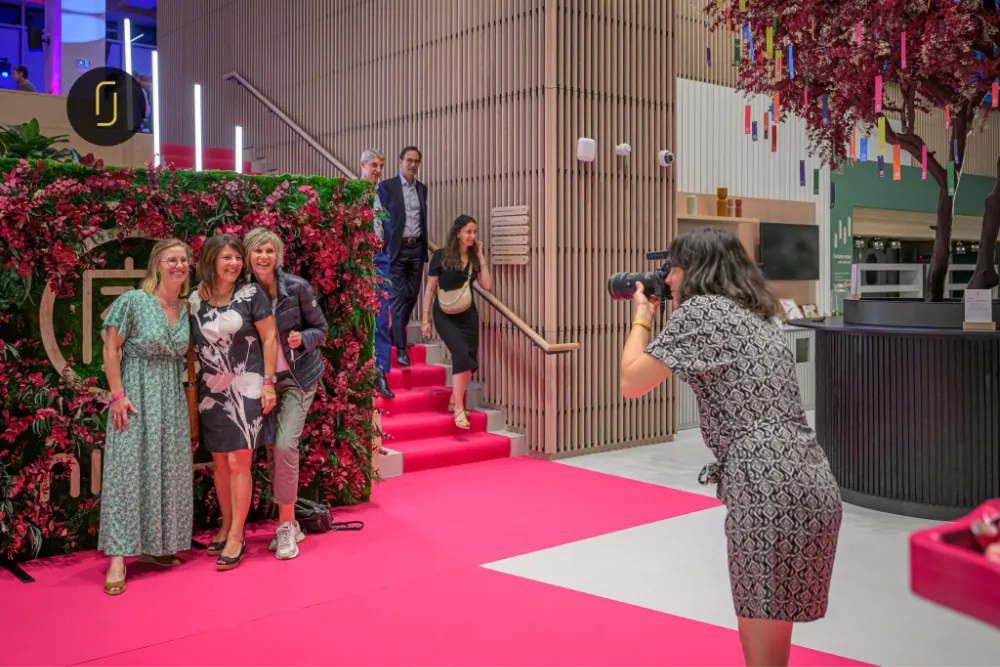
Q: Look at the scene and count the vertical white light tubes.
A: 4